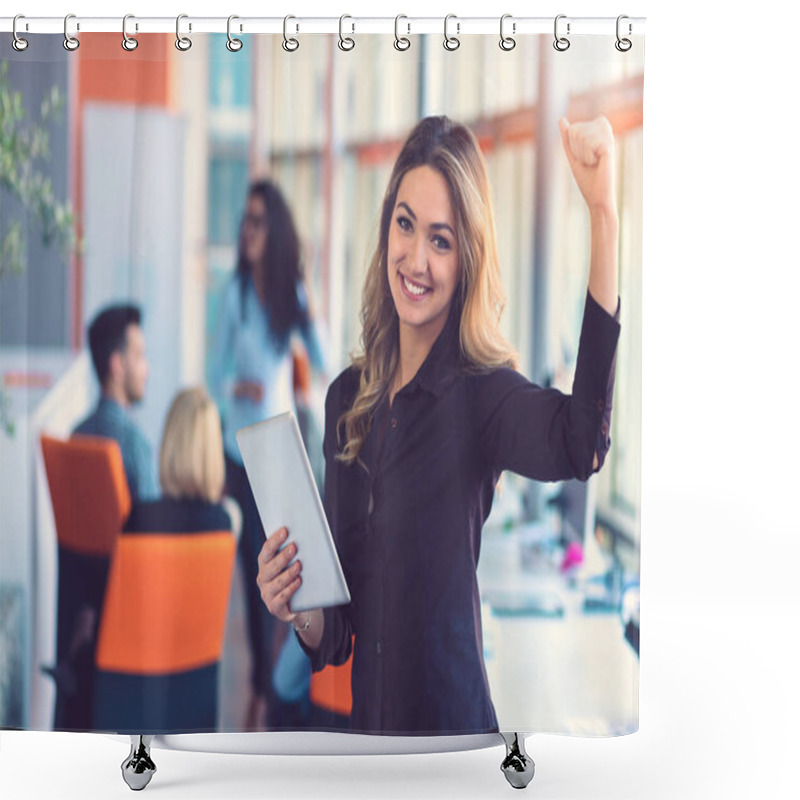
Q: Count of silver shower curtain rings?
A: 12